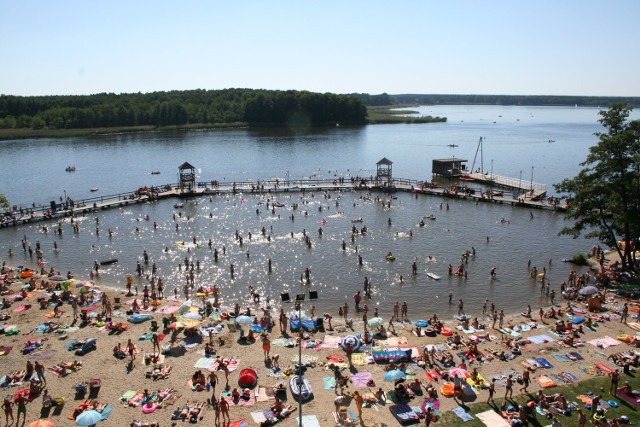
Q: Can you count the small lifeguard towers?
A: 2